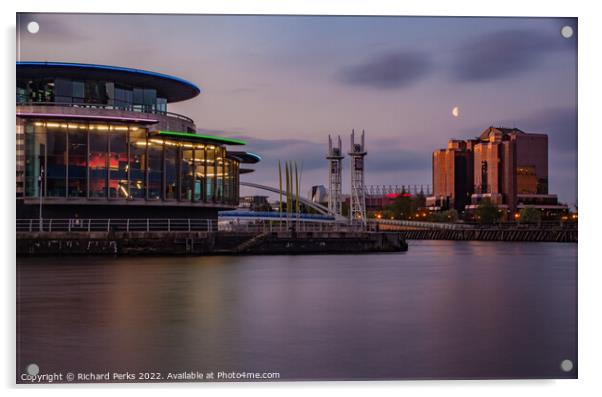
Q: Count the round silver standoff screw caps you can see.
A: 4